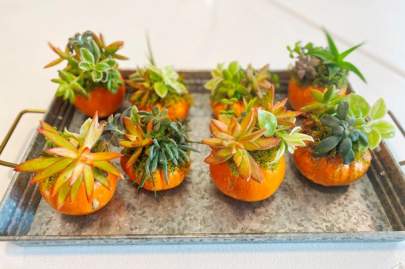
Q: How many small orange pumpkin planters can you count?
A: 8